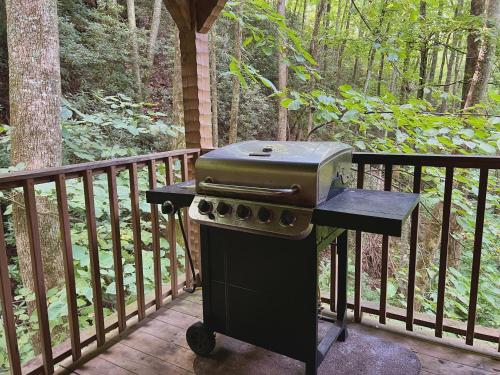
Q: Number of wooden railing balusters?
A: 15